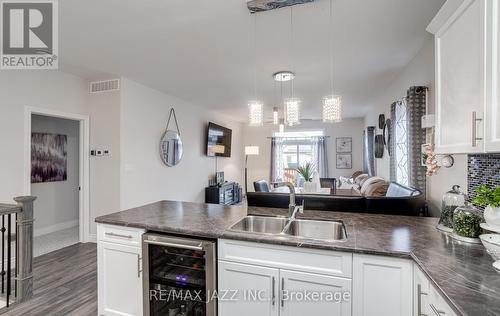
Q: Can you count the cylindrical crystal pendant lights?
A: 3